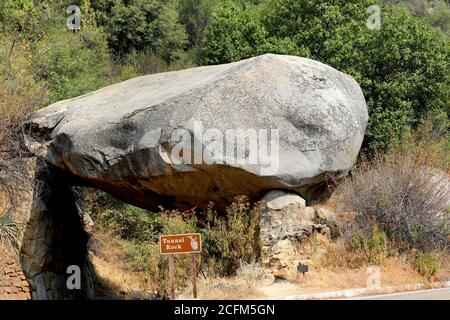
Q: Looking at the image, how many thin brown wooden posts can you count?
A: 2